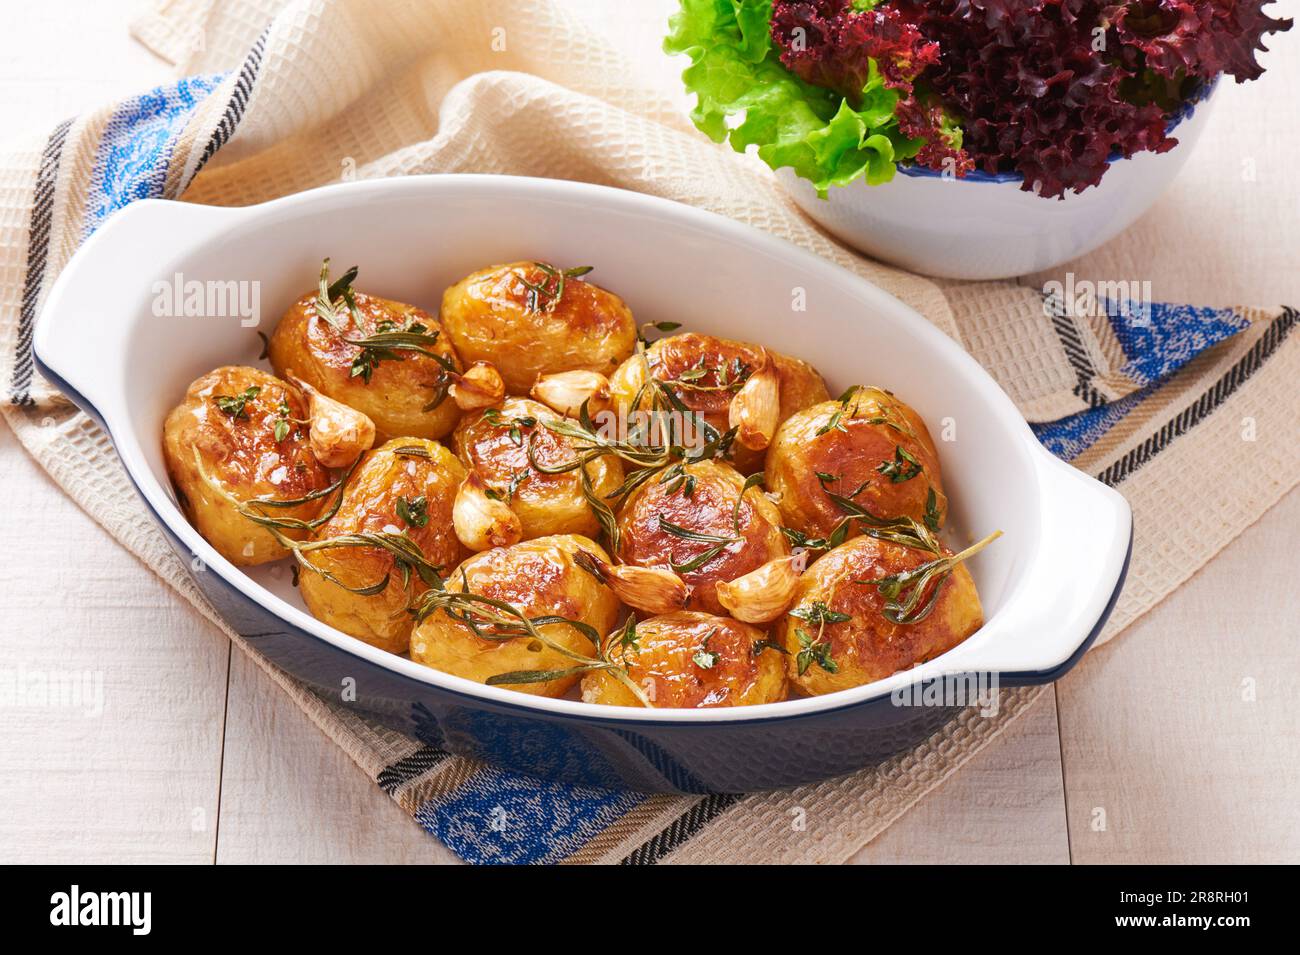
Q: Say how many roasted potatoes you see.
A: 11